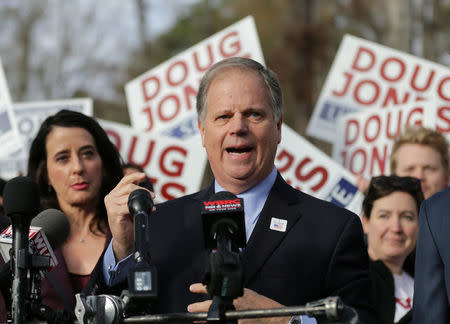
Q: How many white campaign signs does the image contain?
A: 7